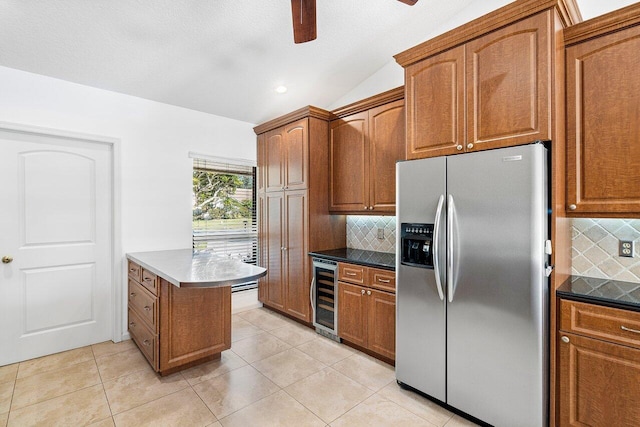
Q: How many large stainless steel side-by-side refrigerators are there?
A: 1